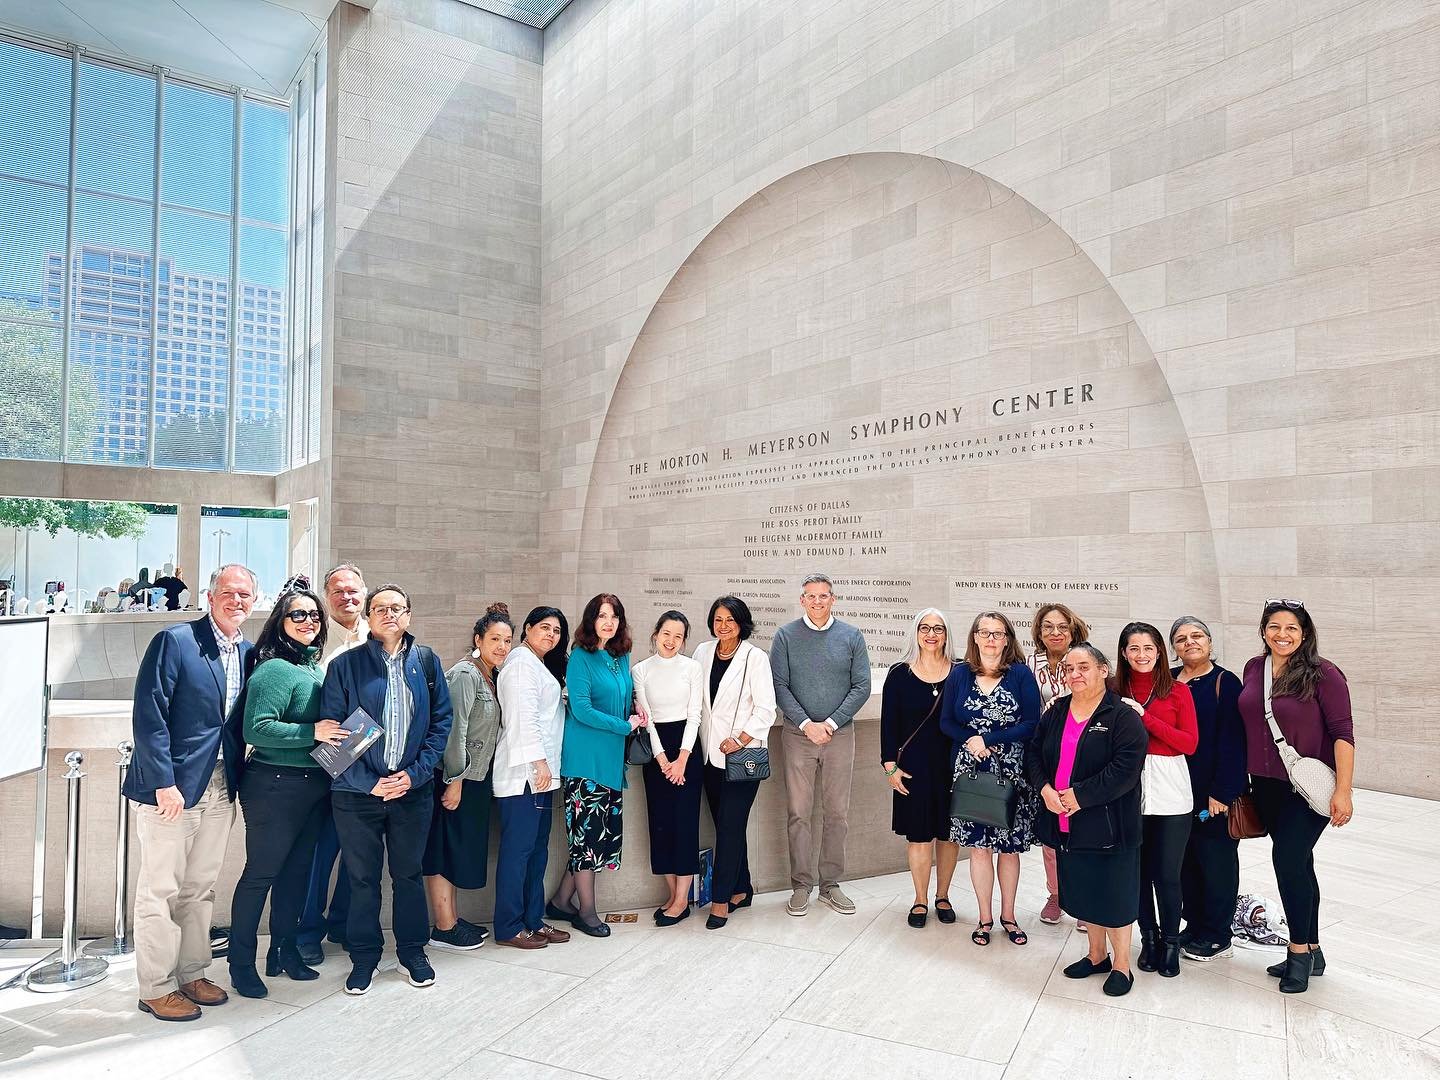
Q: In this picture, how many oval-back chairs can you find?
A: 0